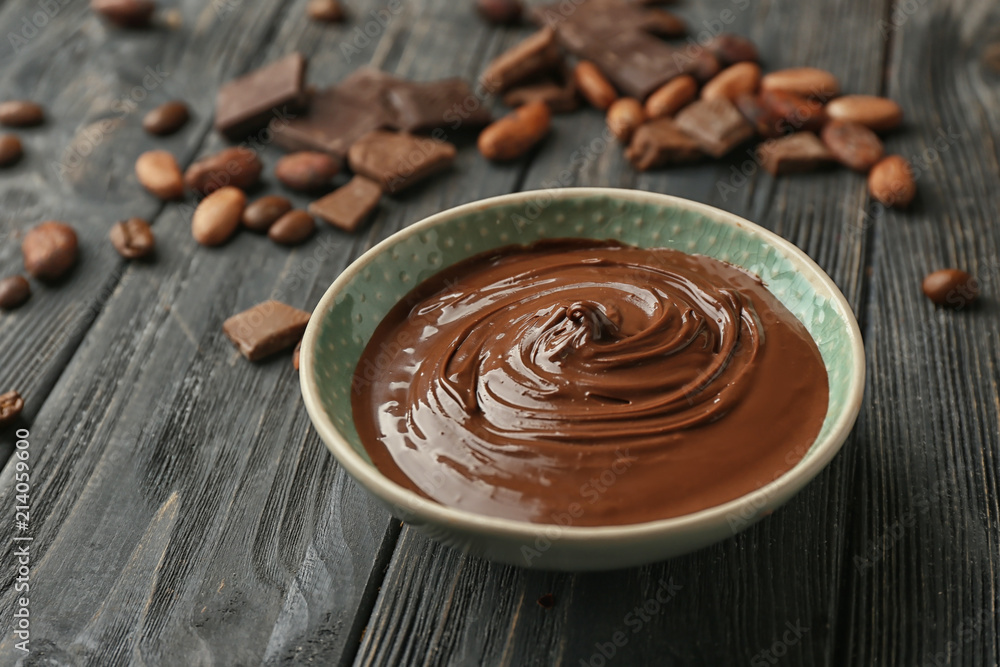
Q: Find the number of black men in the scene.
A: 0